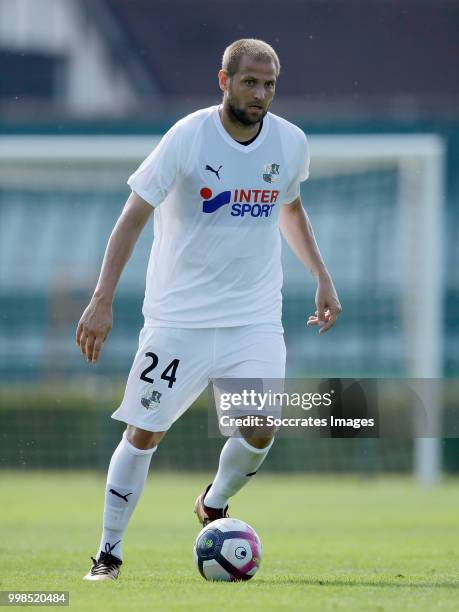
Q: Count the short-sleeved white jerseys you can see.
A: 1